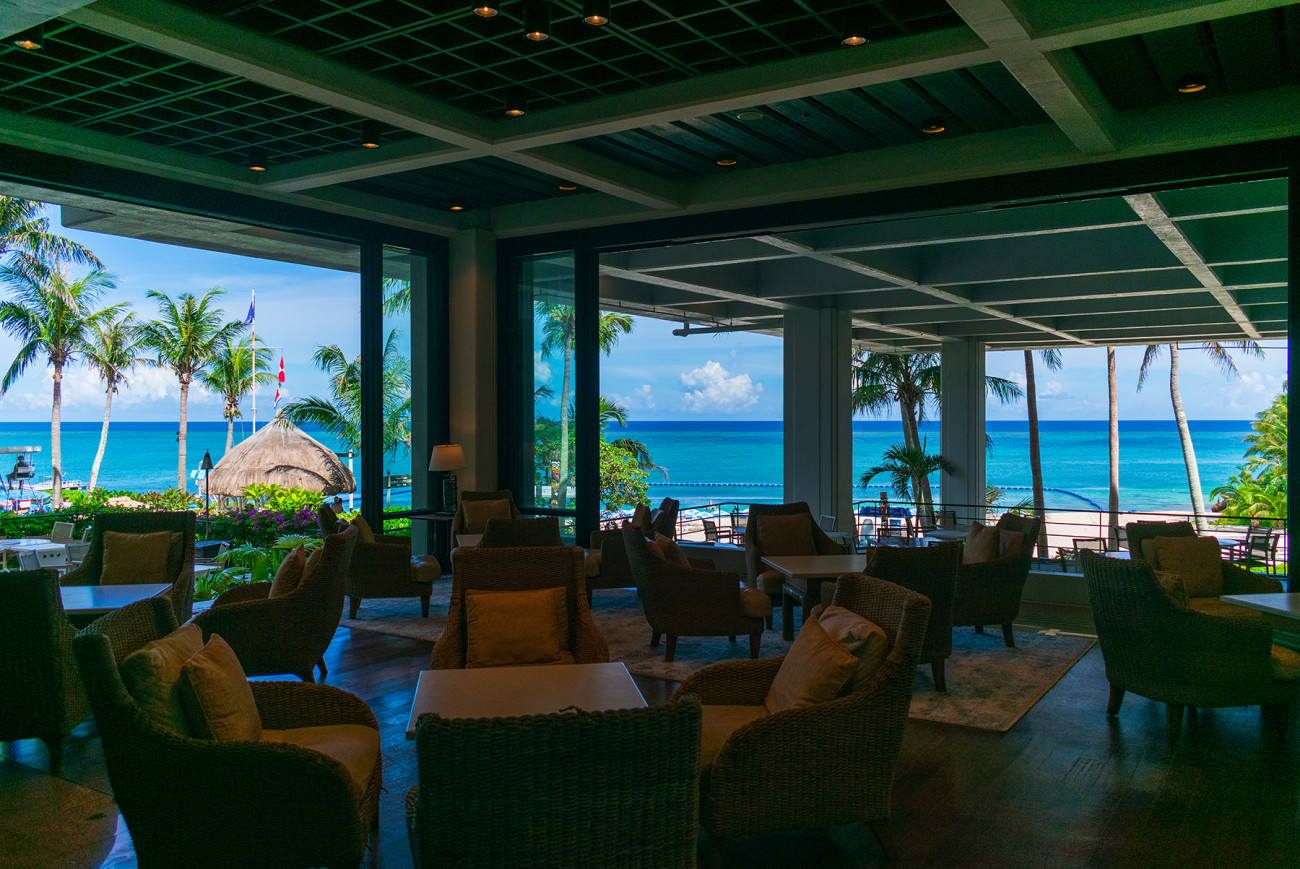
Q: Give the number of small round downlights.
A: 13